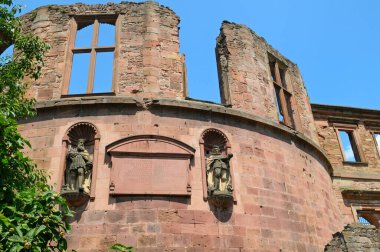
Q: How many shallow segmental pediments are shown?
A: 1